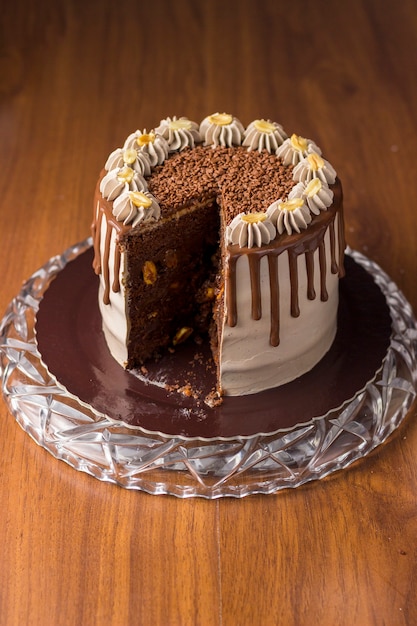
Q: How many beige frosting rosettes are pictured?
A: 12